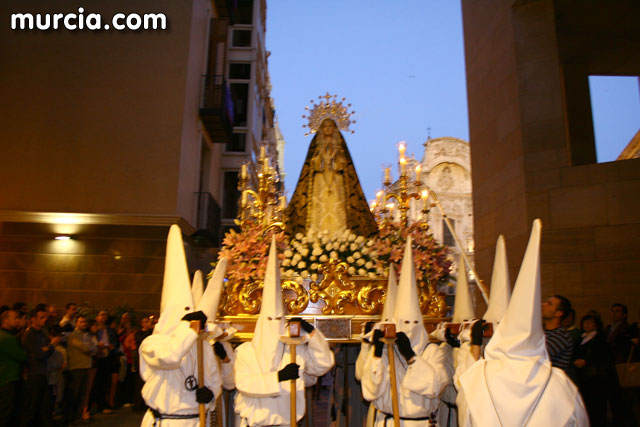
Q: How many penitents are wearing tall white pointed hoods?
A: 9